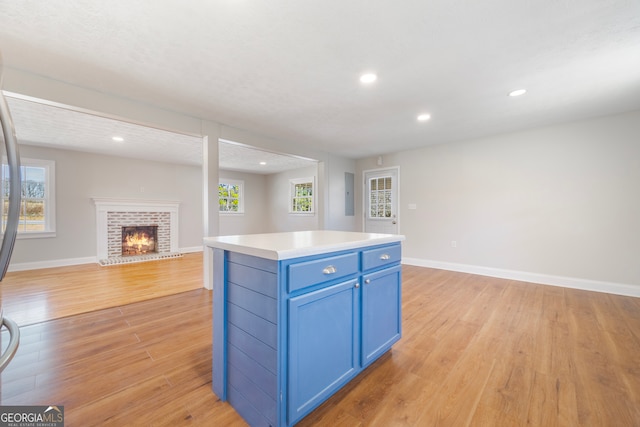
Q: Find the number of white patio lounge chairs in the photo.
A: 0